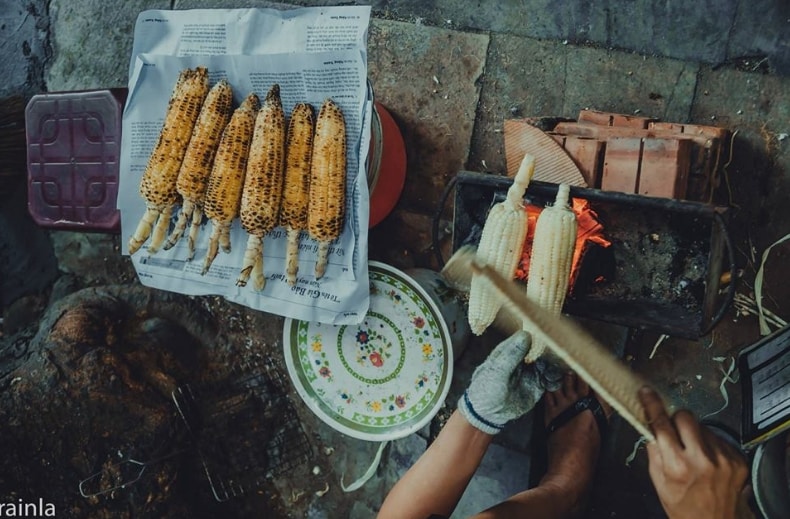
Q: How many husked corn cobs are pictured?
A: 8